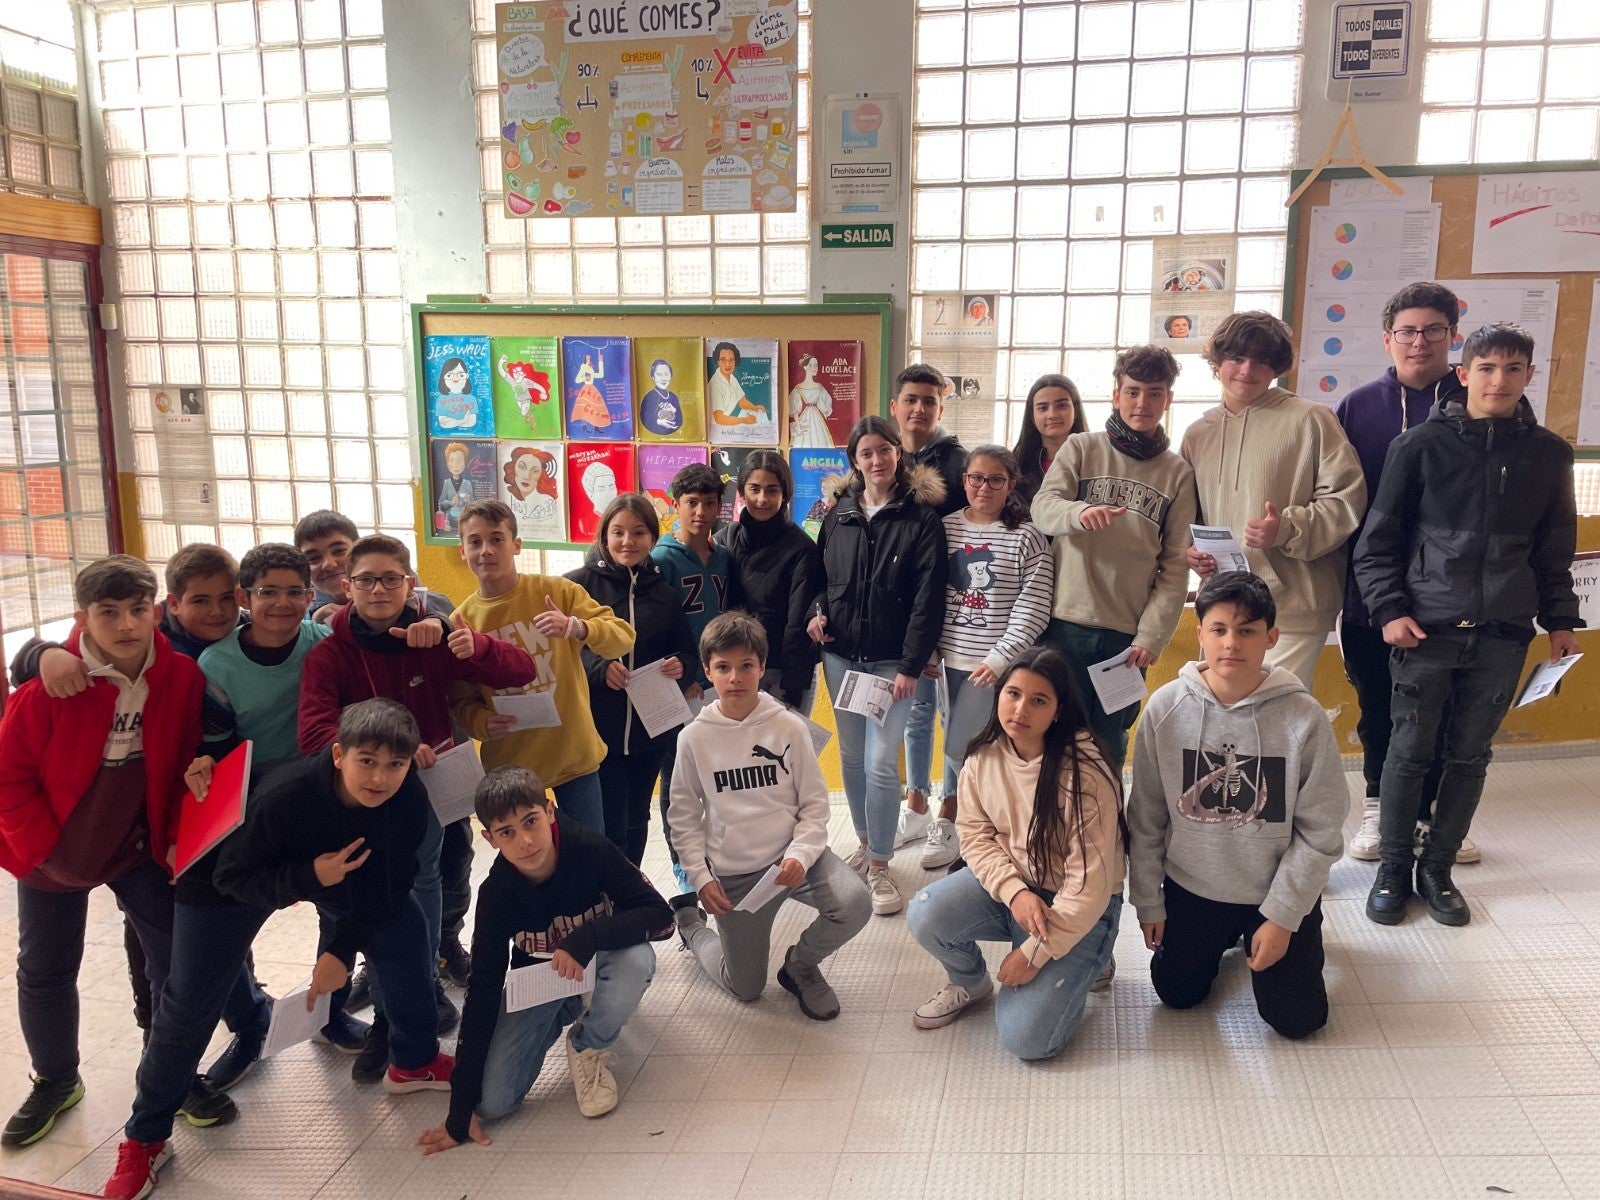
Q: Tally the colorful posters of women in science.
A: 12